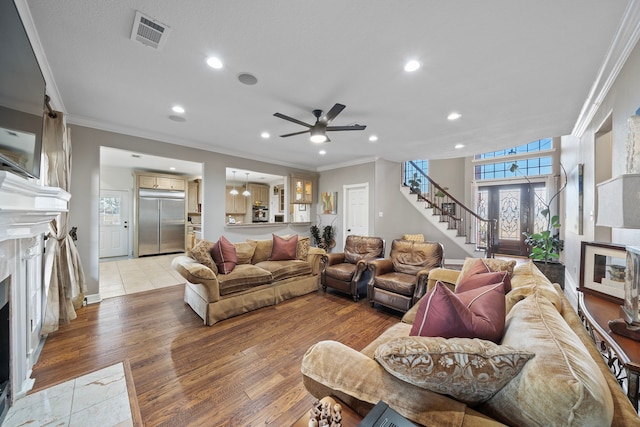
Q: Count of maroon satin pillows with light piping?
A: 4